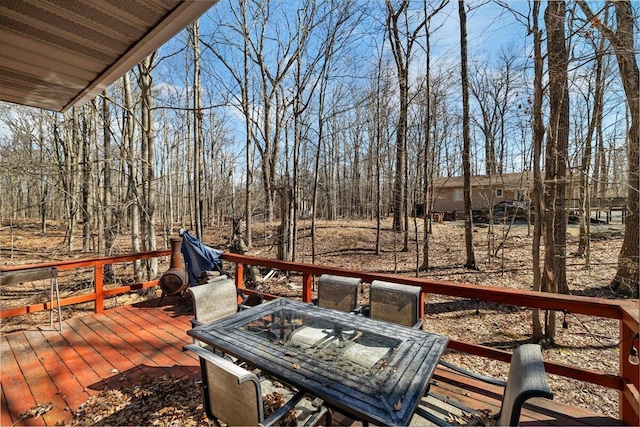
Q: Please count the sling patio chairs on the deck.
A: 5